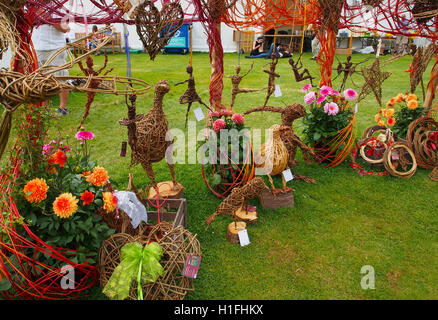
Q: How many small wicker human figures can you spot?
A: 7